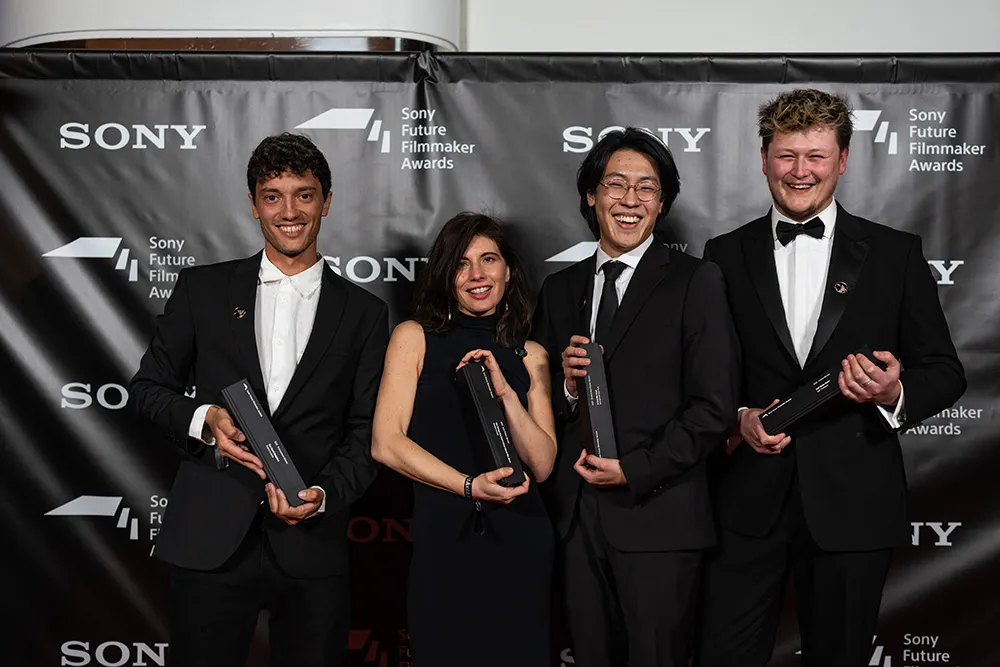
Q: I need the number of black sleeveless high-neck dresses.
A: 1